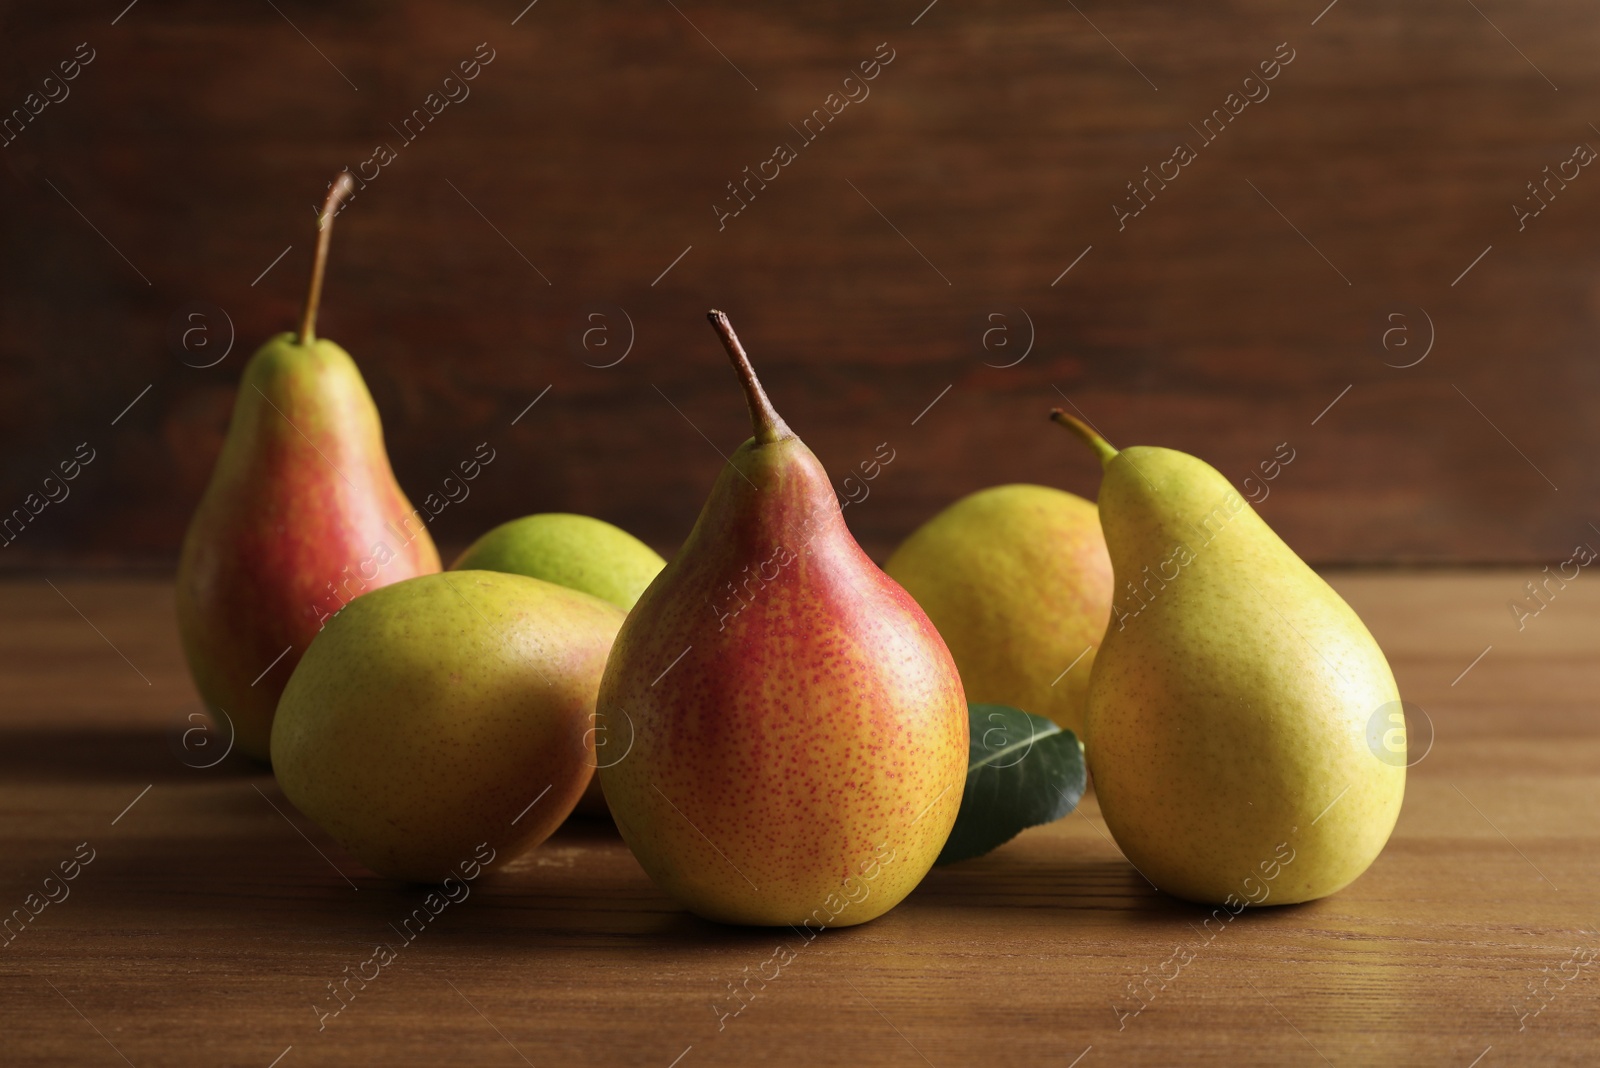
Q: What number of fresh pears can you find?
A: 6